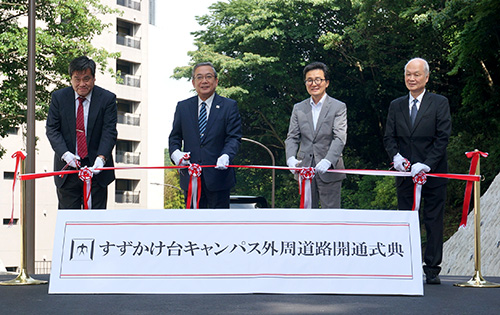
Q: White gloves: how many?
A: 8